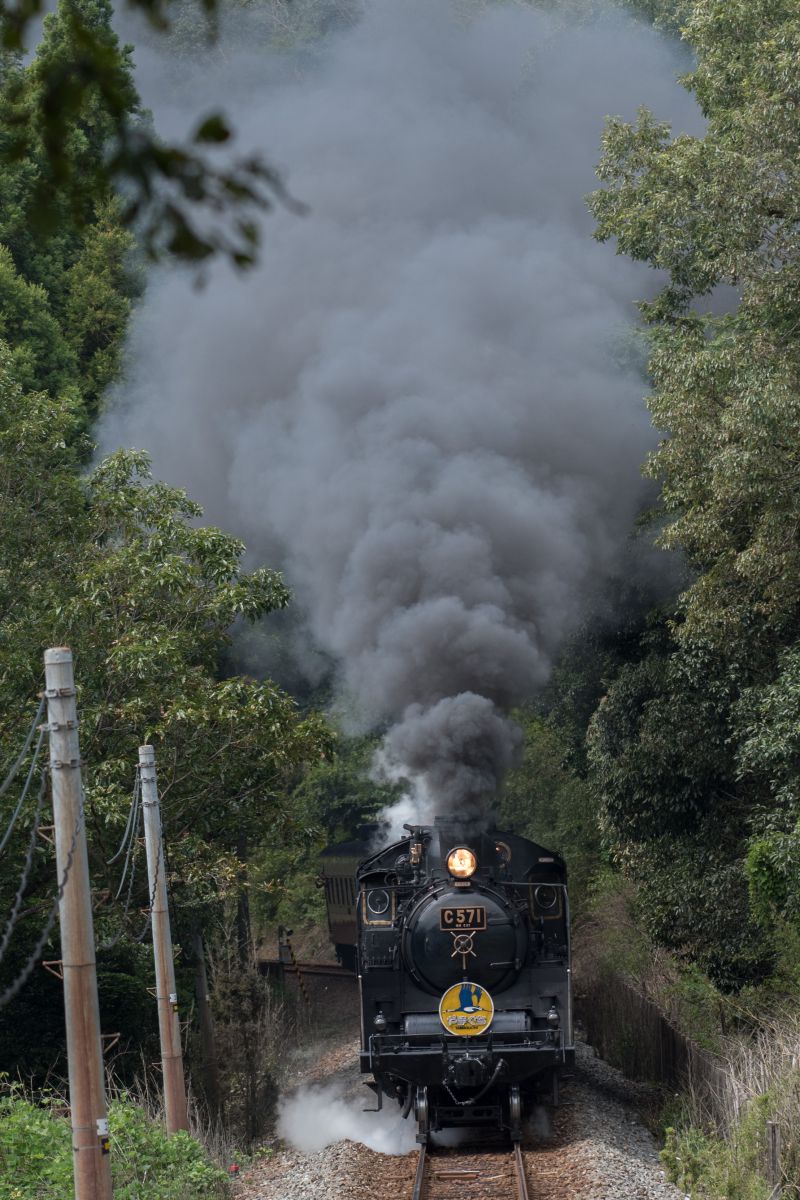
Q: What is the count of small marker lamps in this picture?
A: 2